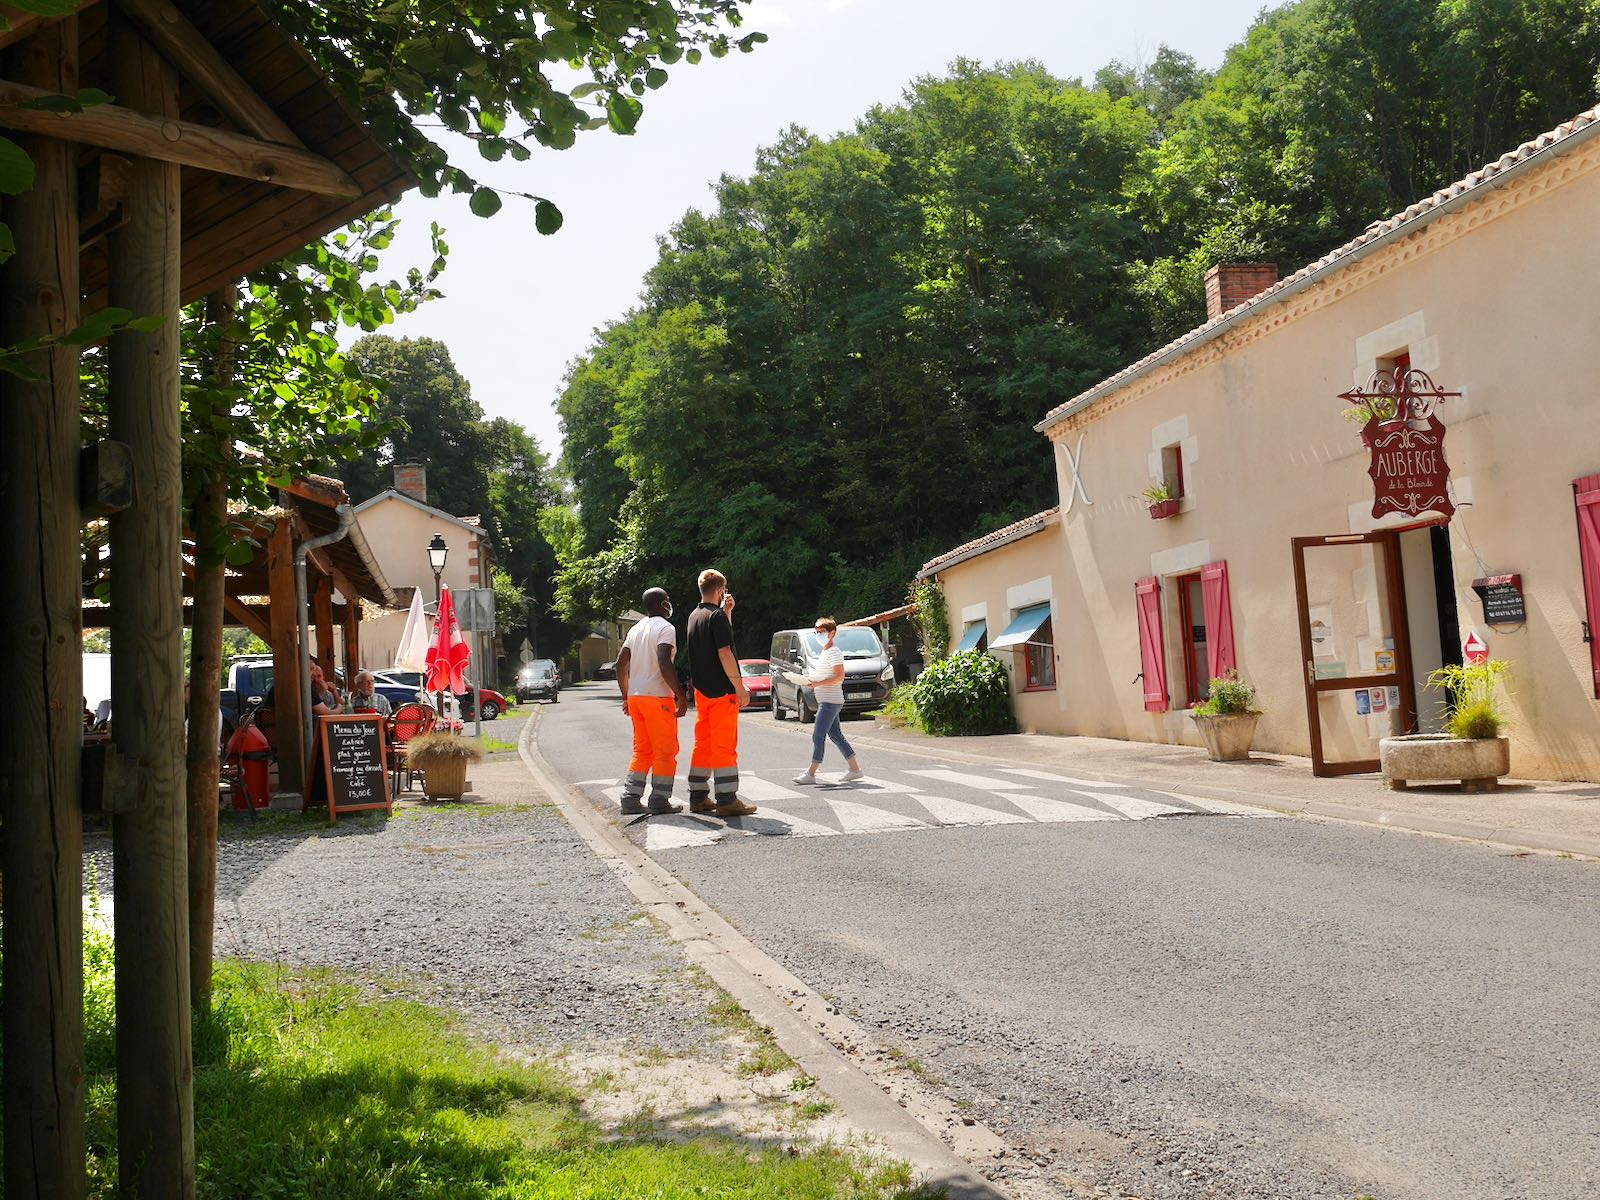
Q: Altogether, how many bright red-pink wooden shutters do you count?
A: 3